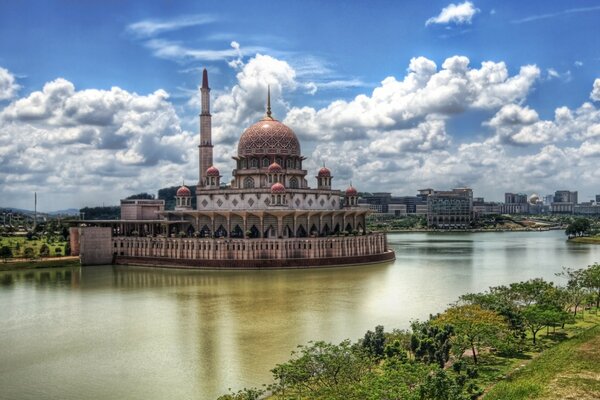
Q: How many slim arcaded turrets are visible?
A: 6